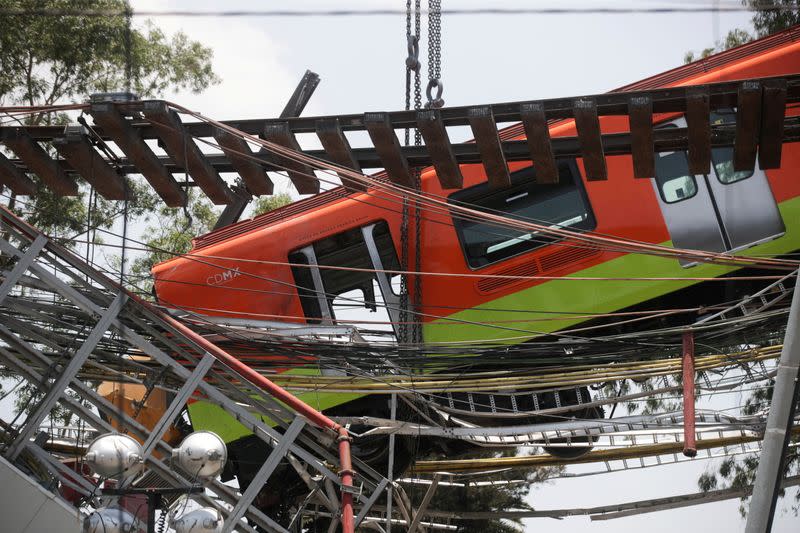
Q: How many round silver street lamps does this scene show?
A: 4